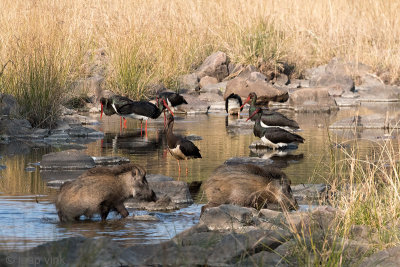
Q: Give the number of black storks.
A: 7